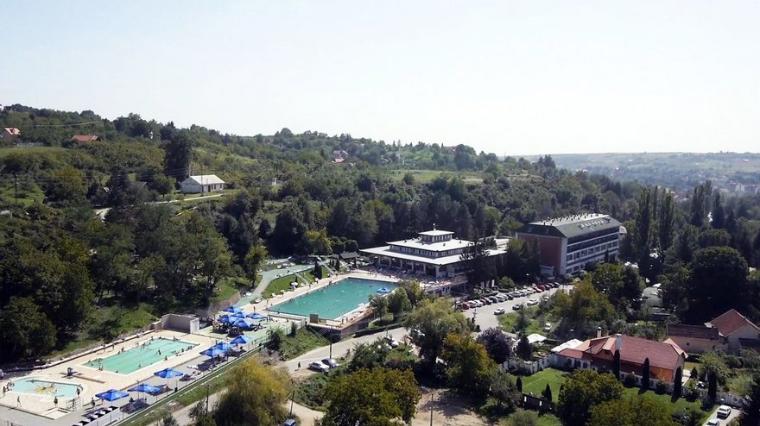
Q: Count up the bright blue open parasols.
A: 12